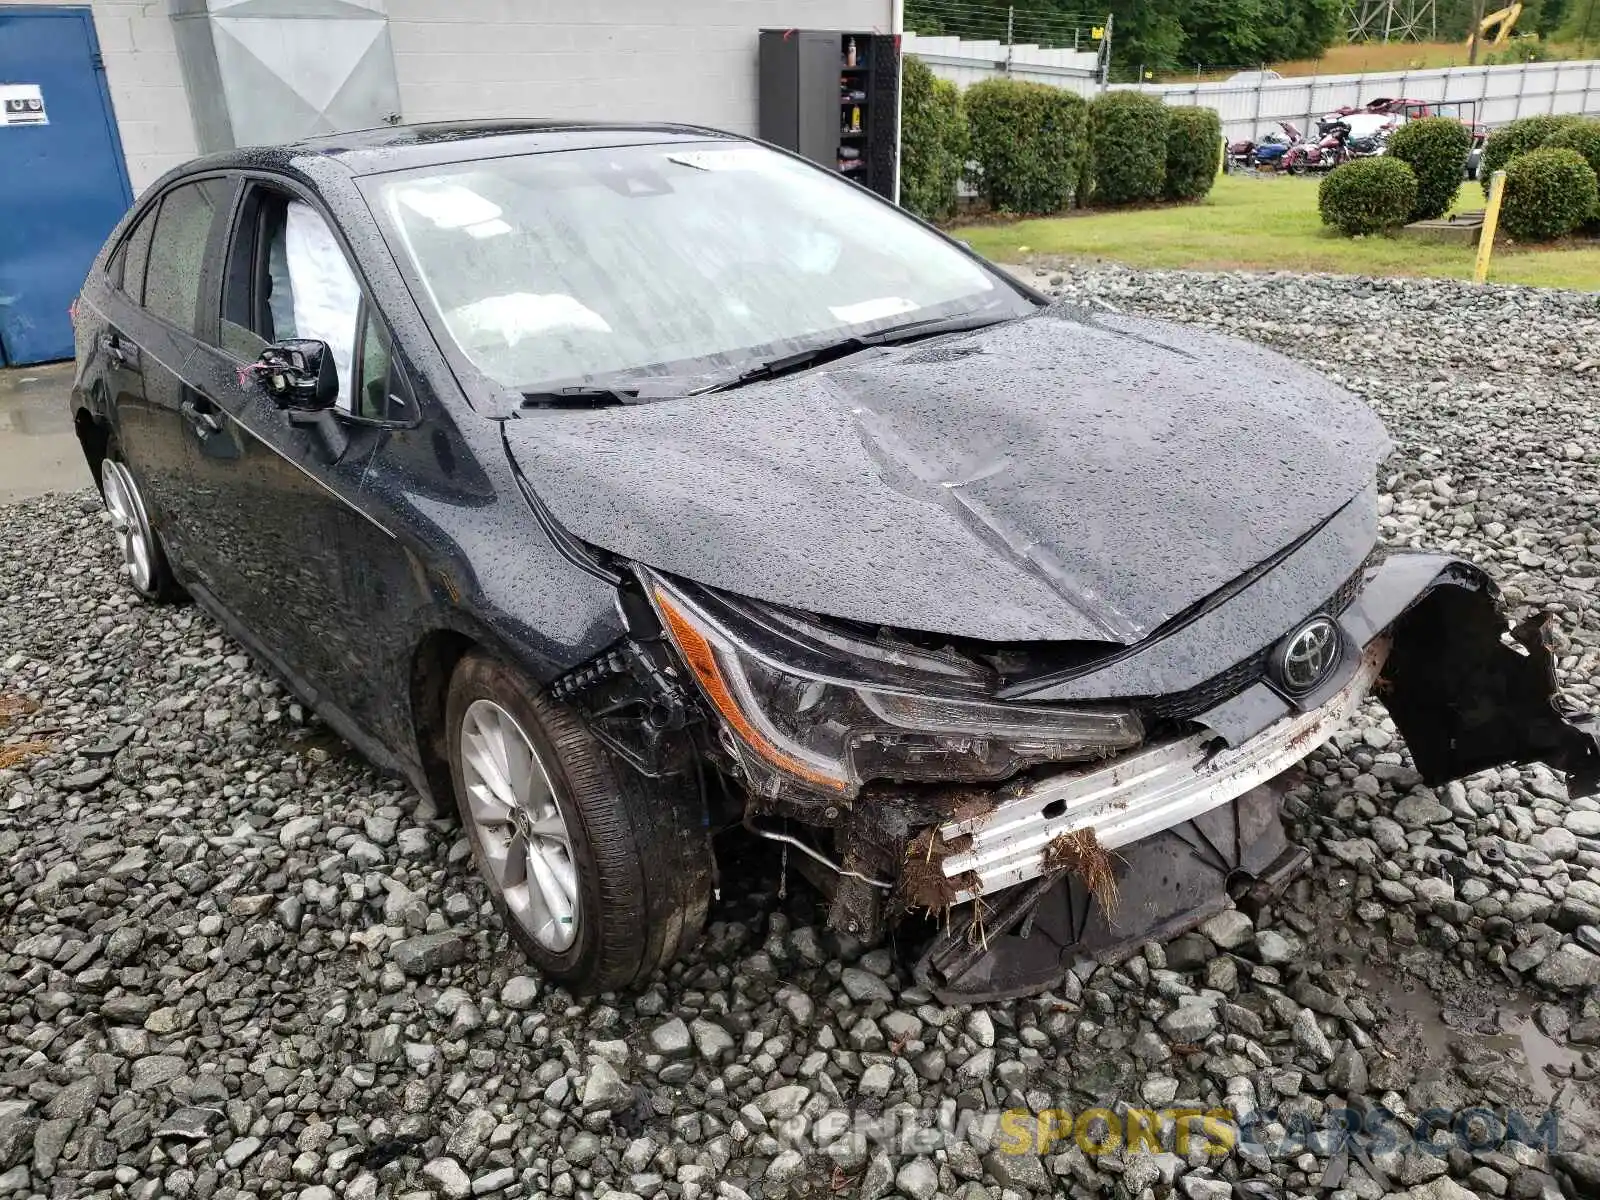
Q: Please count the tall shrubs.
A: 4